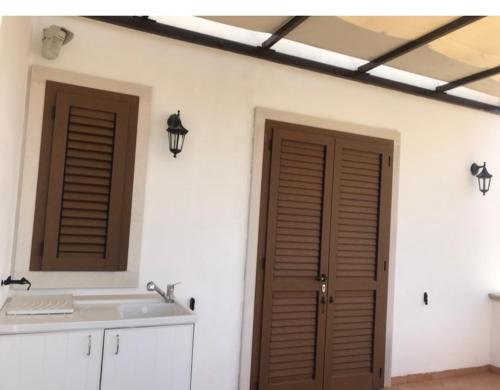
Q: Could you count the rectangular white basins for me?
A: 1